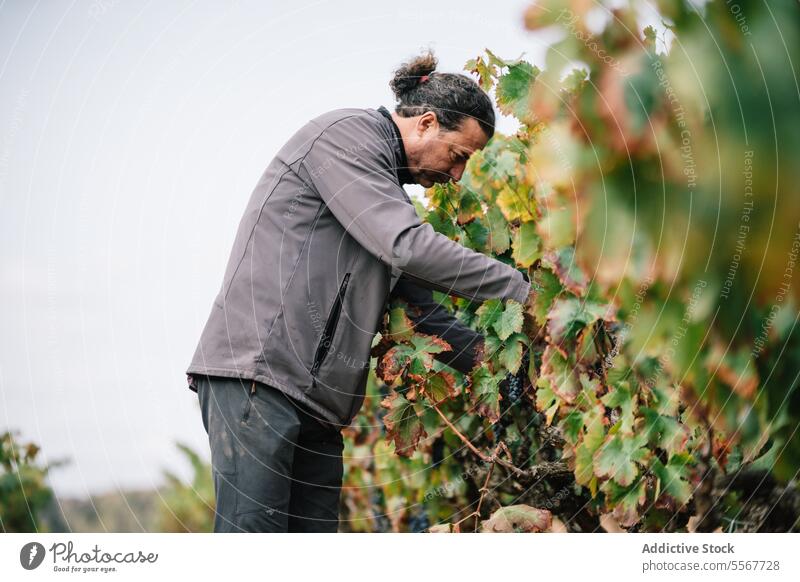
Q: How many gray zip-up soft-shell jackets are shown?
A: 1